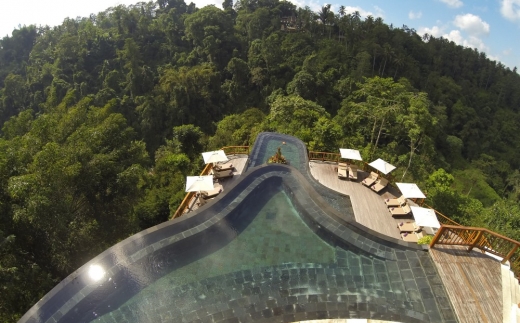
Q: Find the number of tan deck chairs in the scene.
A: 12